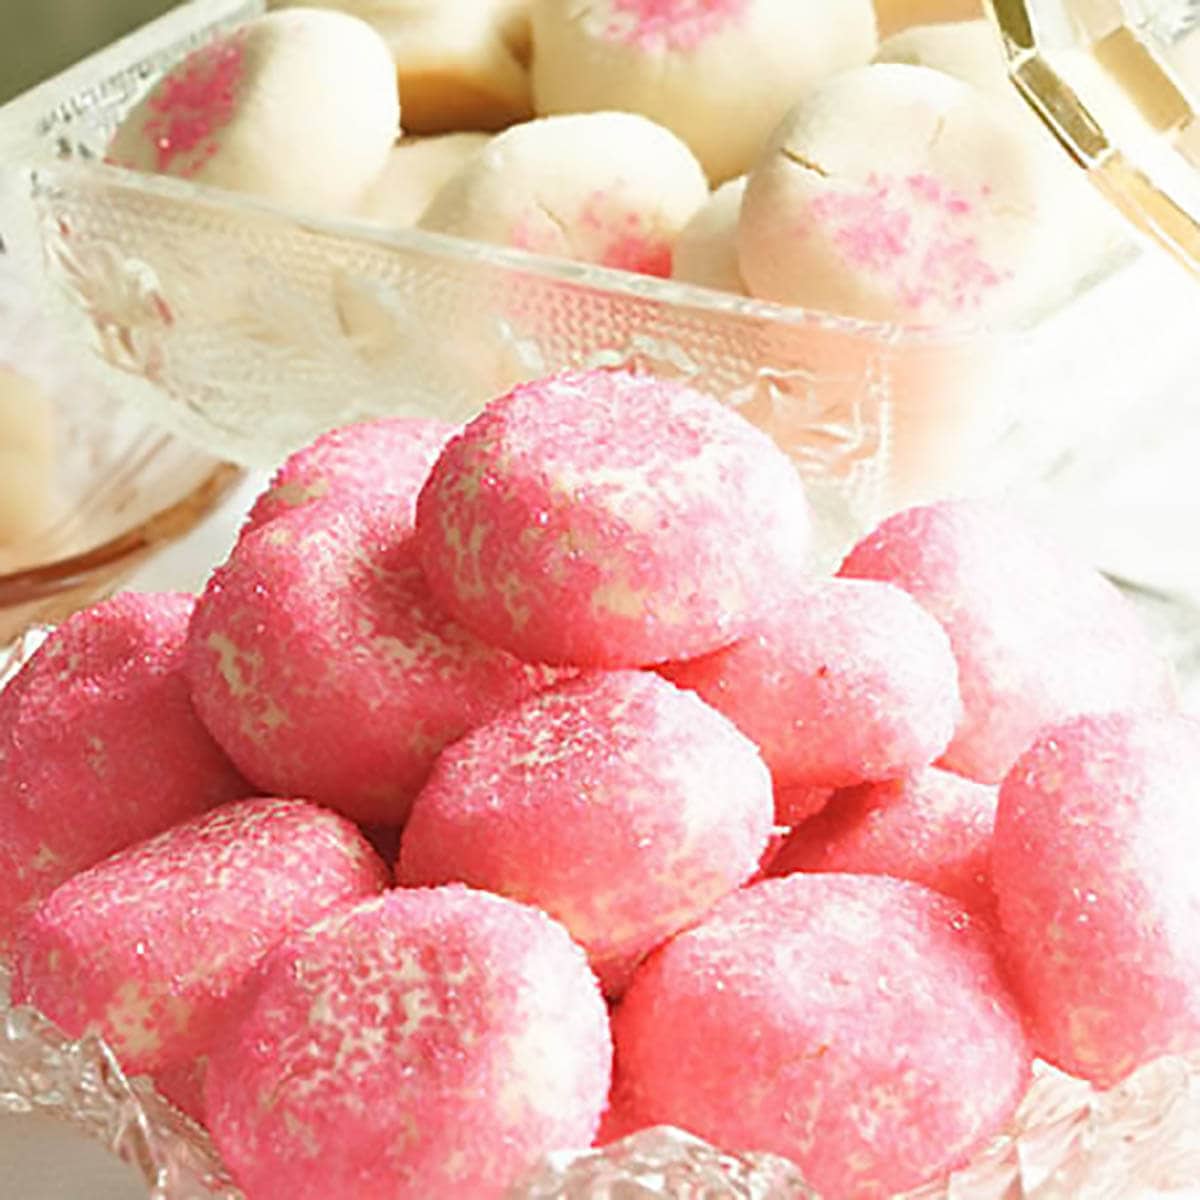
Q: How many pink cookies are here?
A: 12